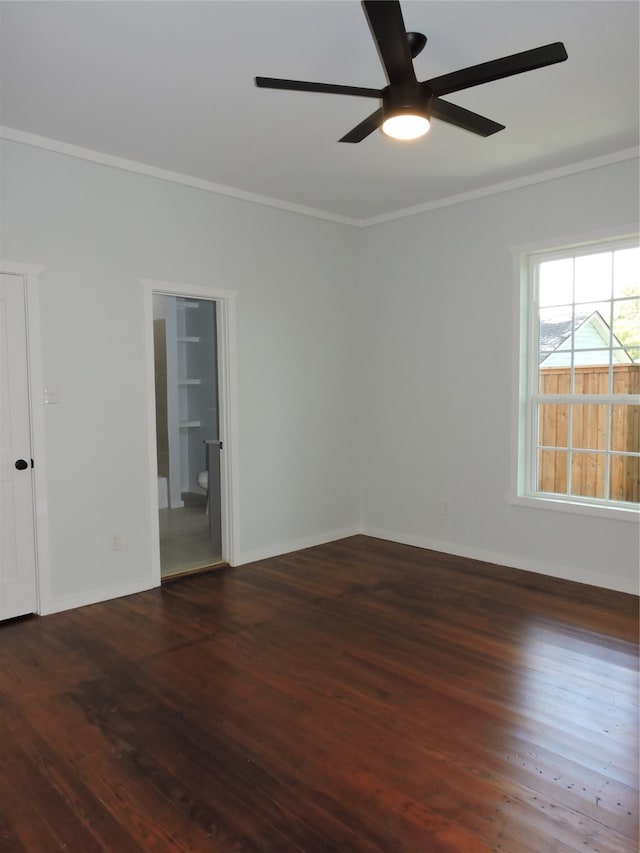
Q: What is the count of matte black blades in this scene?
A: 5